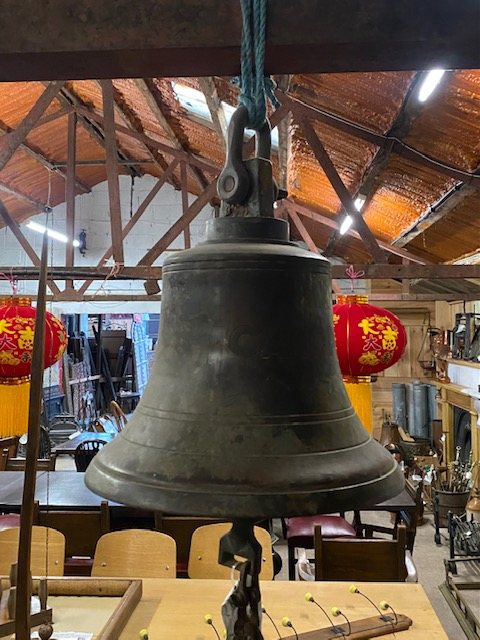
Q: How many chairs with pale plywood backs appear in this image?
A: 3